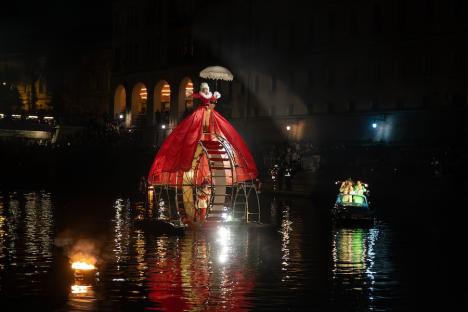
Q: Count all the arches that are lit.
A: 4